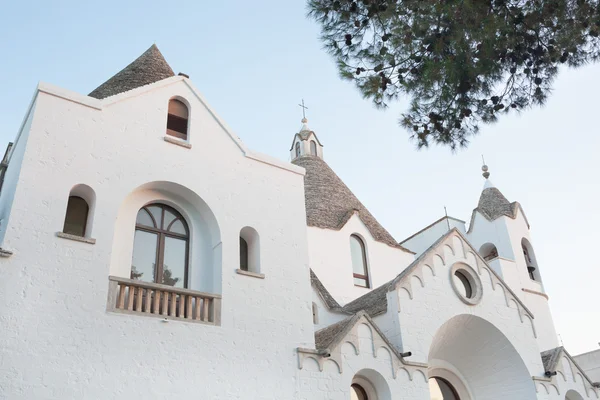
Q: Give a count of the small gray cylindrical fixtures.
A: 3